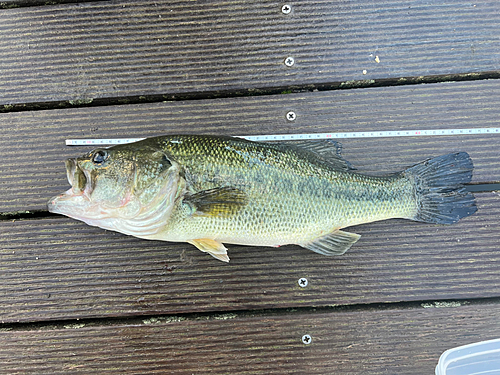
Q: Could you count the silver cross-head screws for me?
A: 5